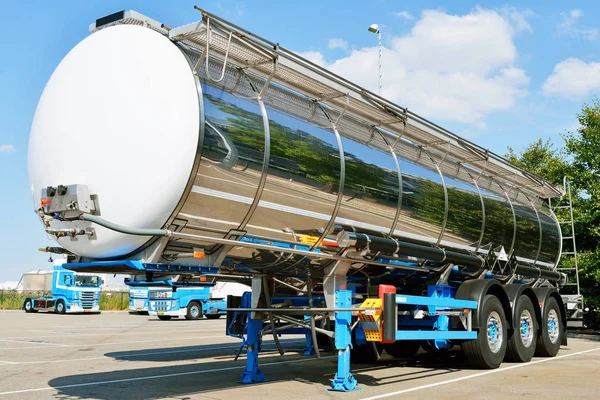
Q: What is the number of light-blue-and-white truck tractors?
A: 3